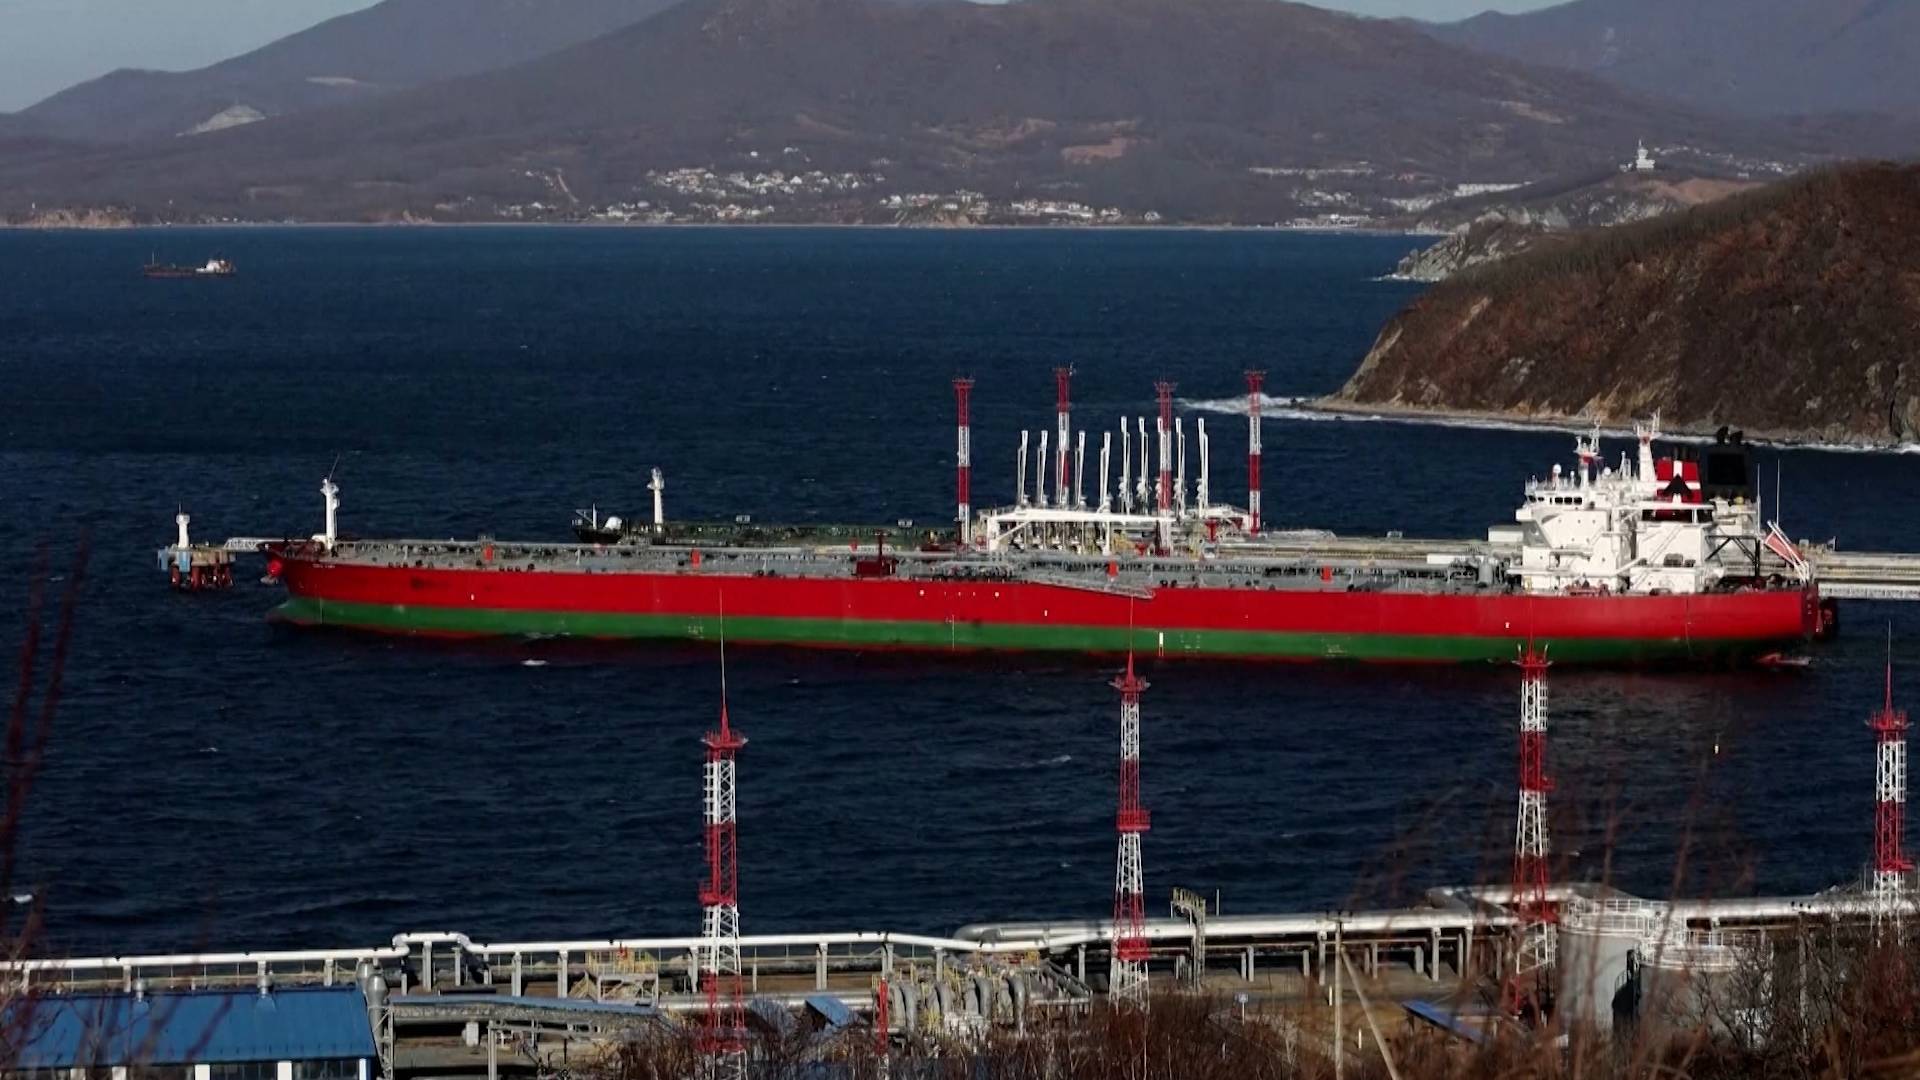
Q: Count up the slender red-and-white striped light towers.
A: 8